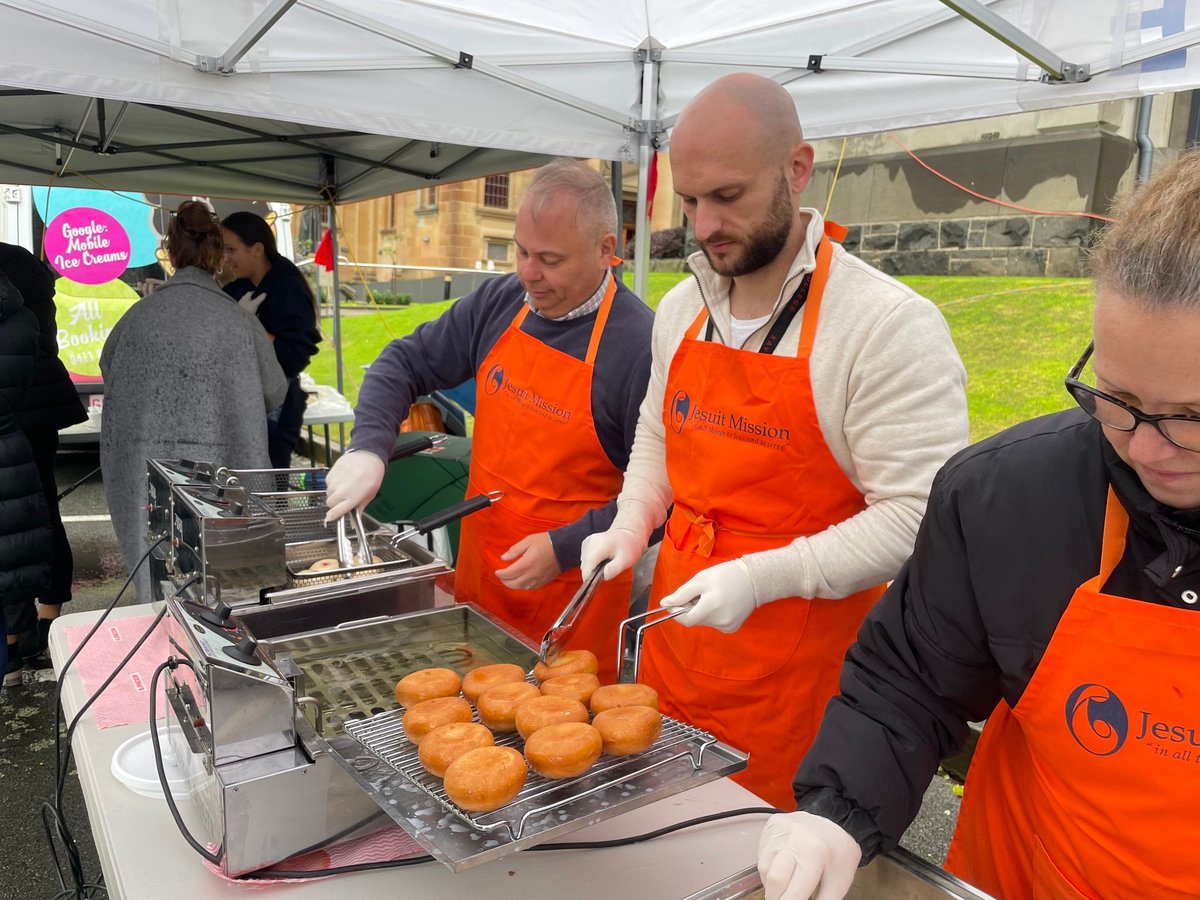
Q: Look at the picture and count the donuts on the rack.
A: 12